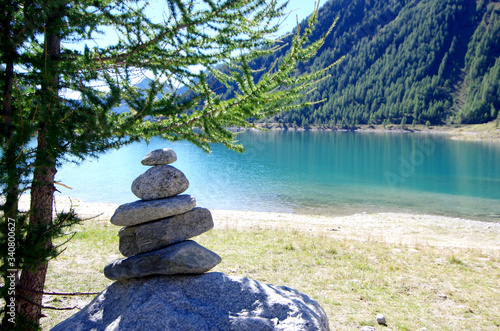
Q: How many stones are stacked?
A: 5